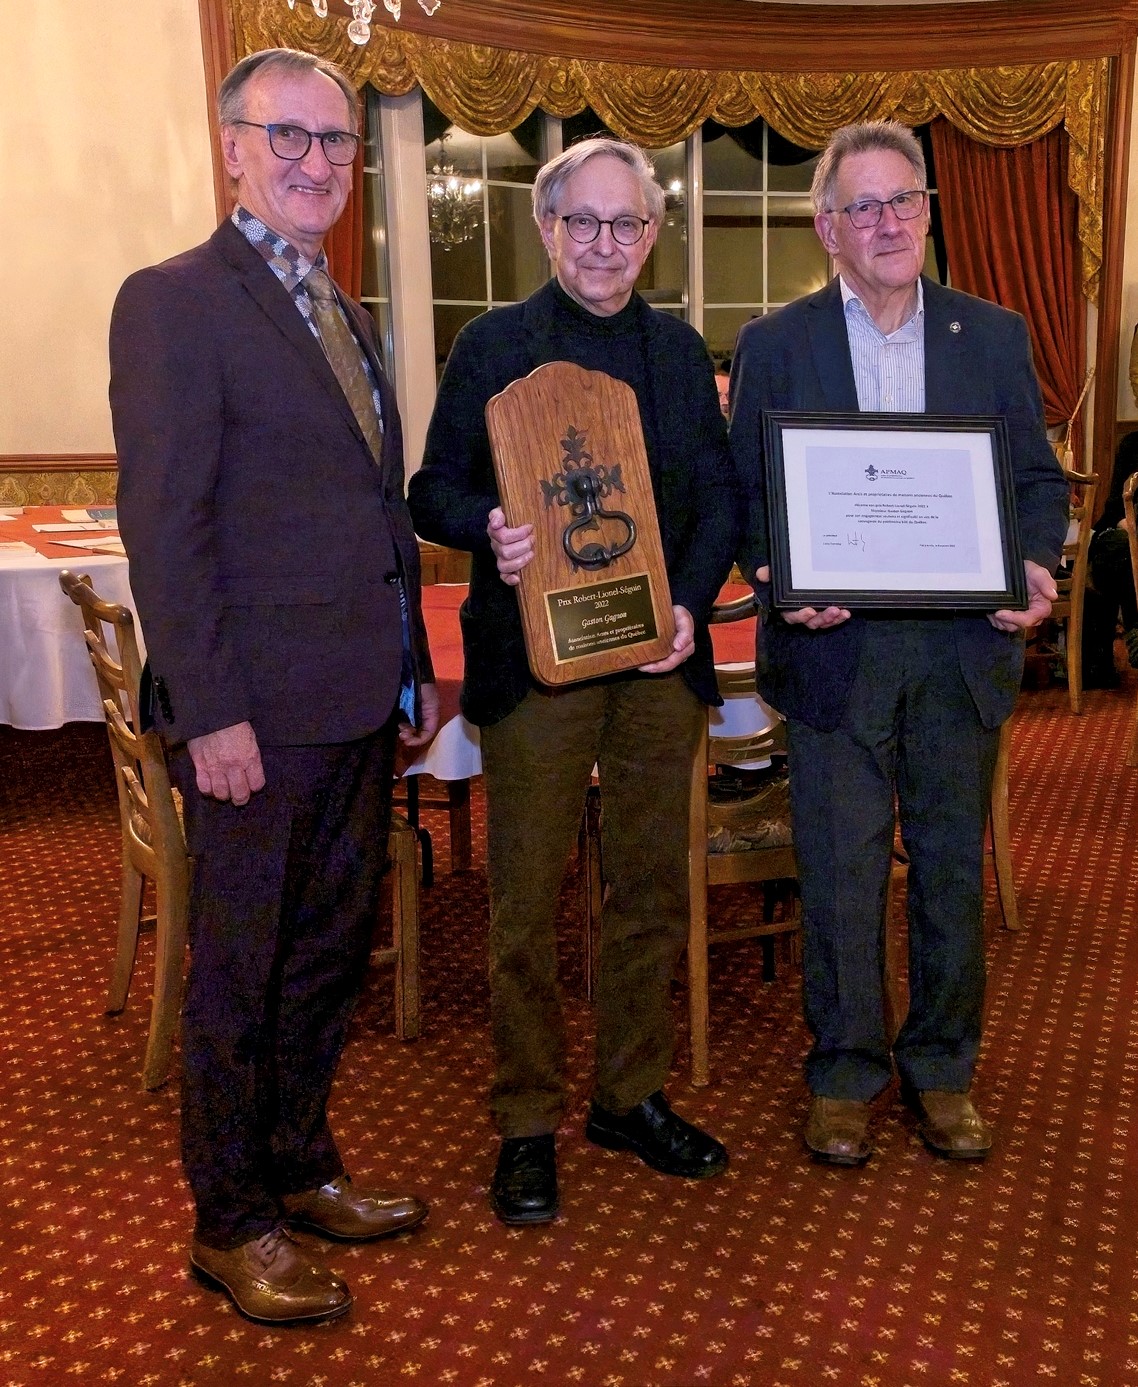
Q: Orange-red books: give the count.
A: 0